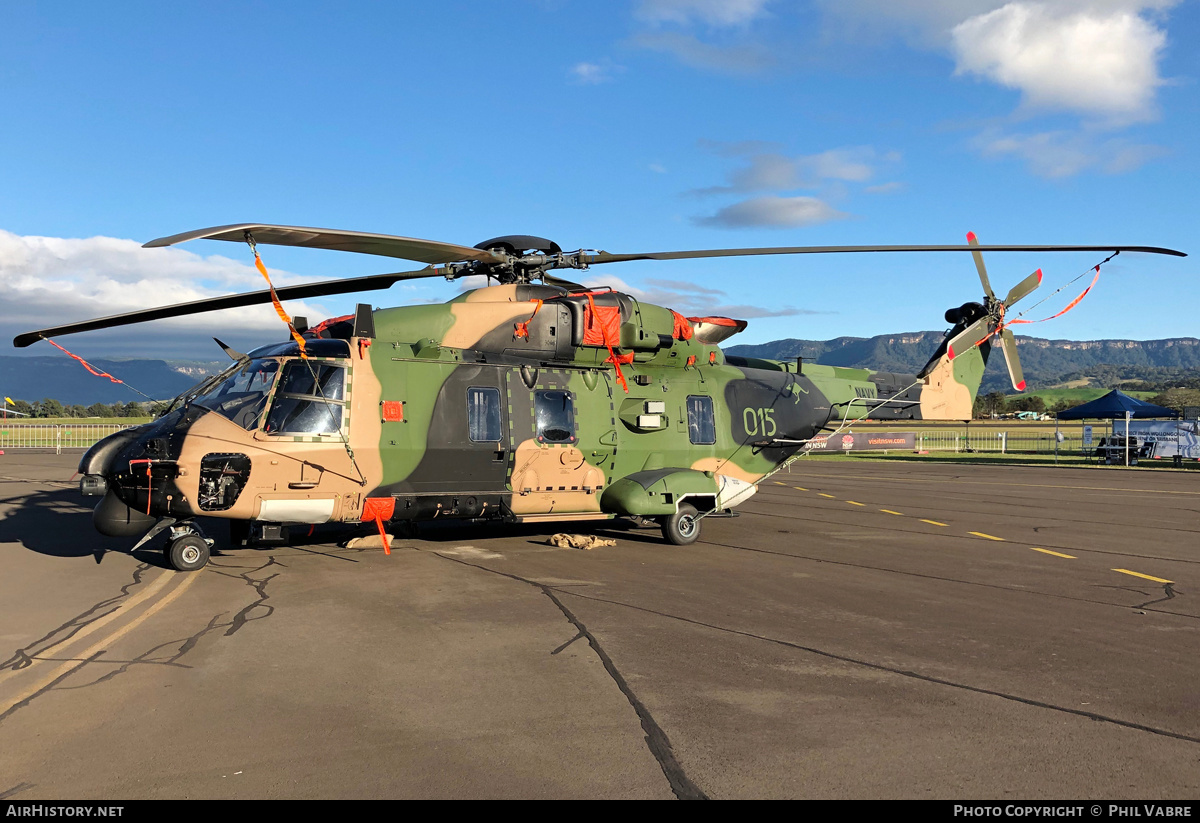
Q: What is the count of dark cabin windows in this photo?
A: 3